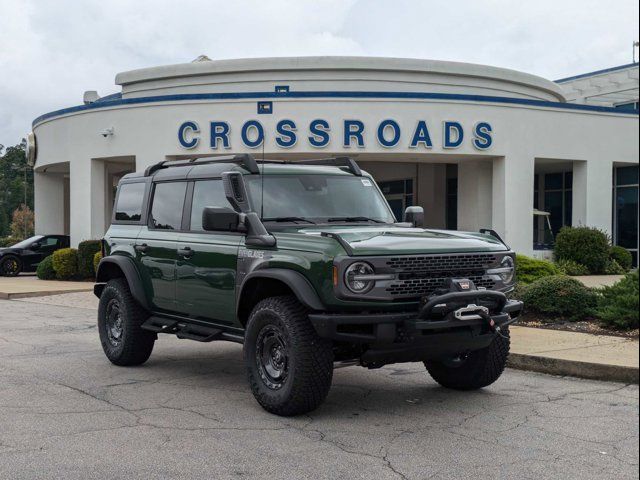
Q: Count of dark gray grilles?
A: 1